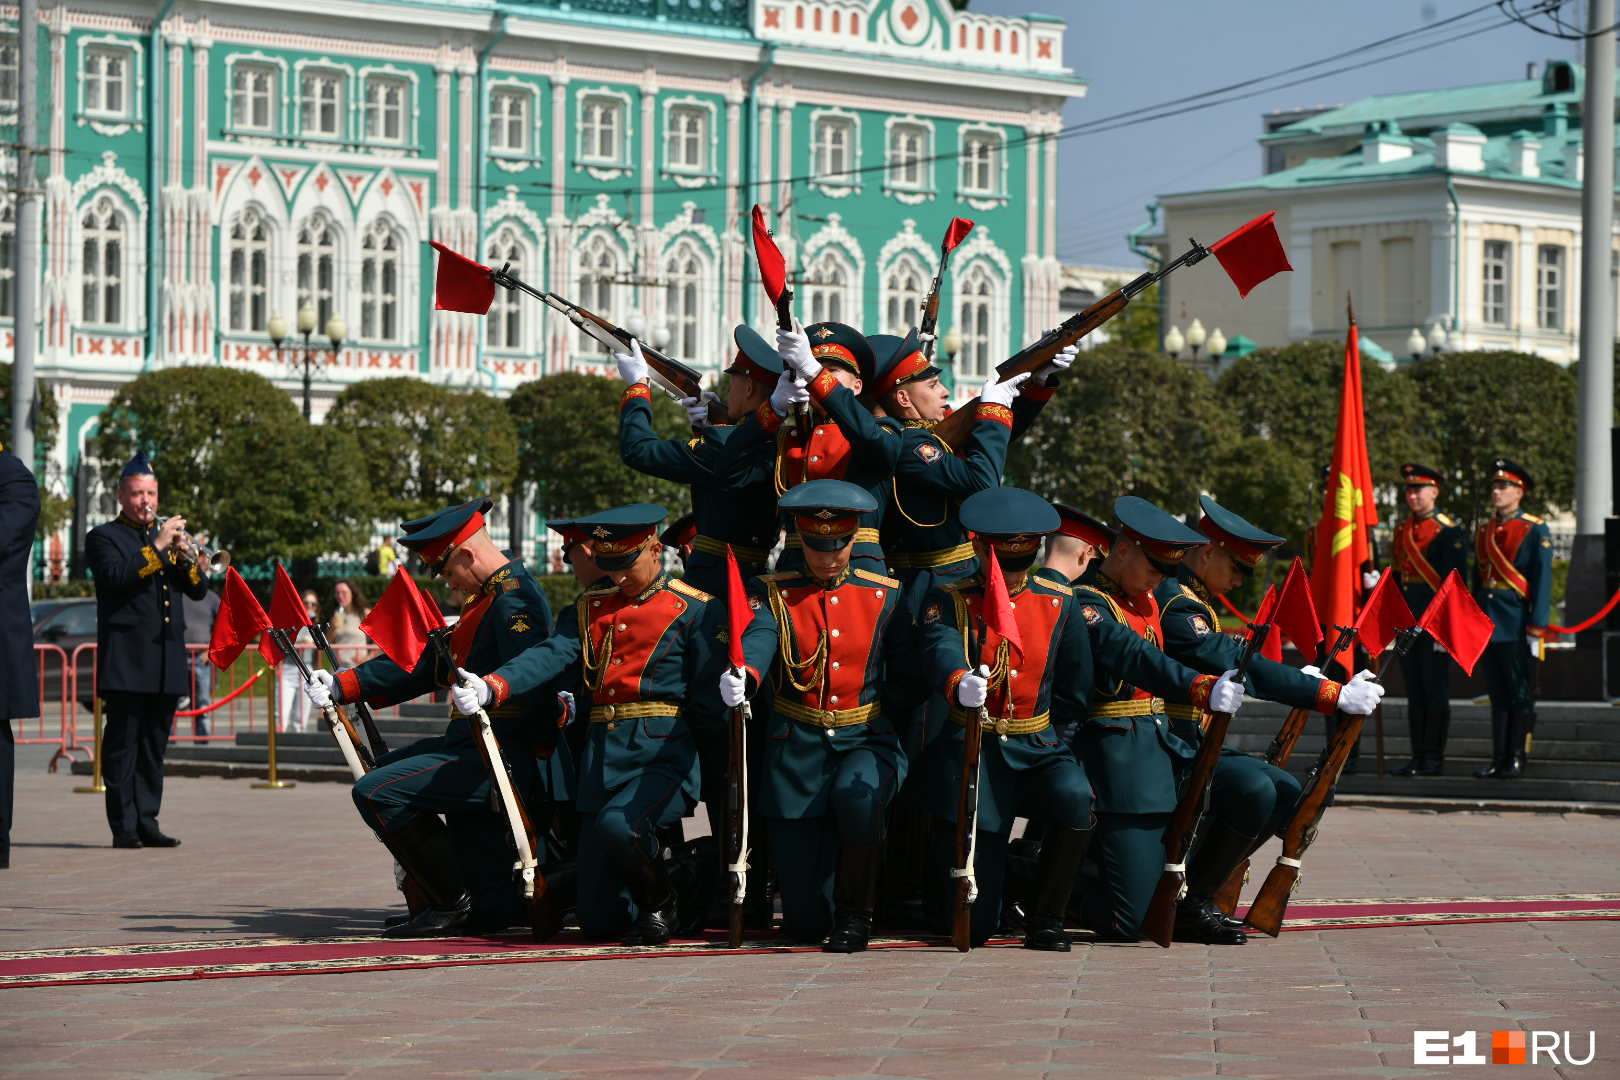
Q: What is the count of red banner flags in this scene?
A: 15